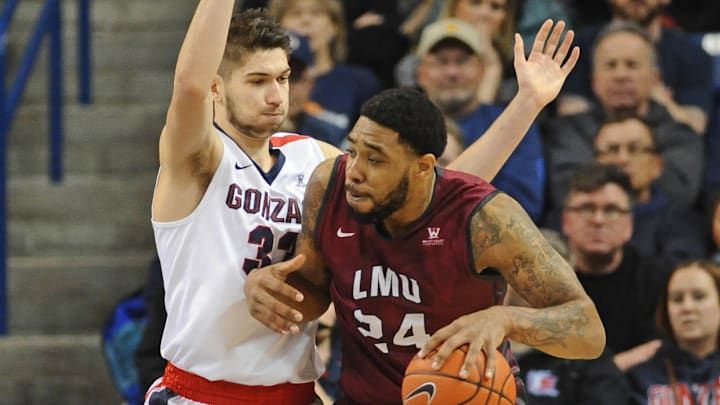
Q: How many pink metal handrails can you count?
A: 0